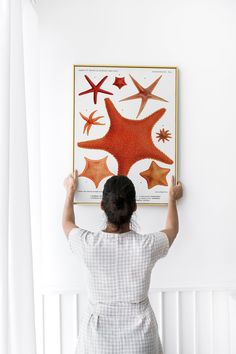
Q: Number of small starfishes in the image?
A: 7